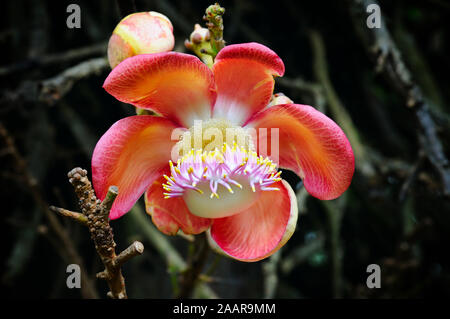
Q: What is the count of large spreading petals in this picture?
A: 6